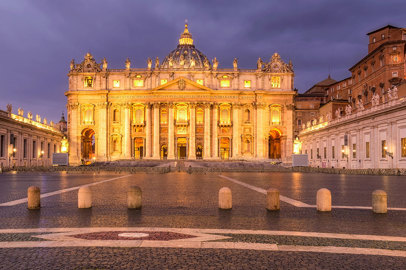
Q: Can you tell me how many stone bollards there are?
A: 7